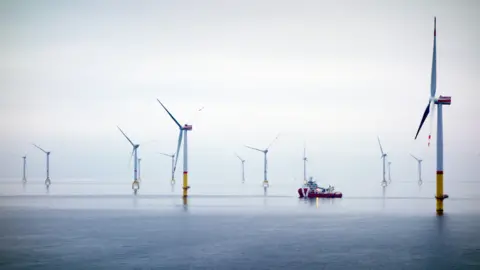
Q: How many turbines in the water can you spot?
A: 13